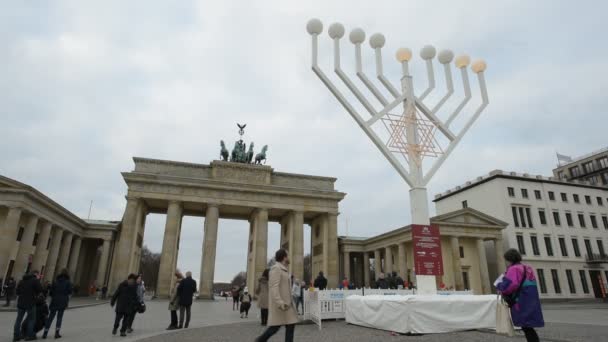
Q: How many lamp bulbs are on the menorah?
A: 9